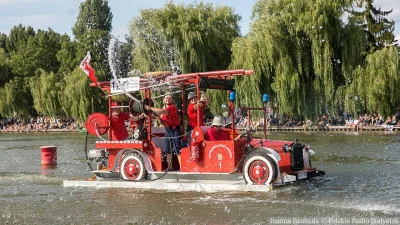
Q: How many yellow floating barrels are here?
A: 0